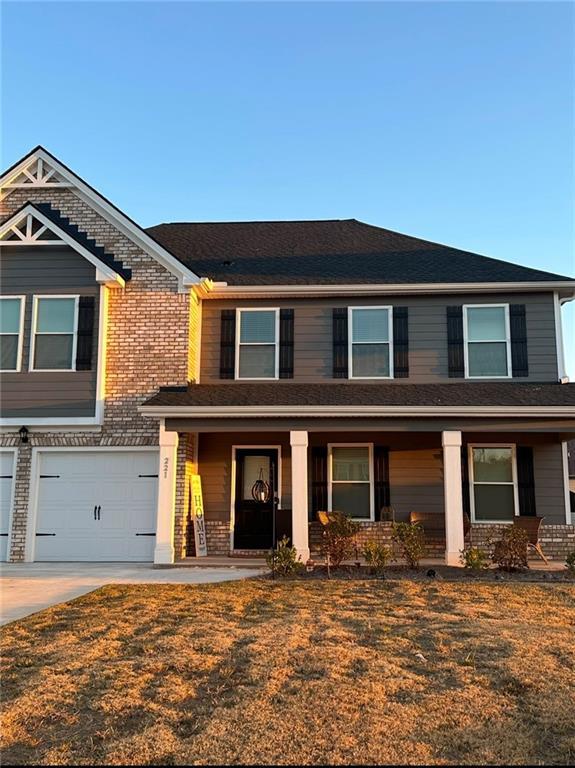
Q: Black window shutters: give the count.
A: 11